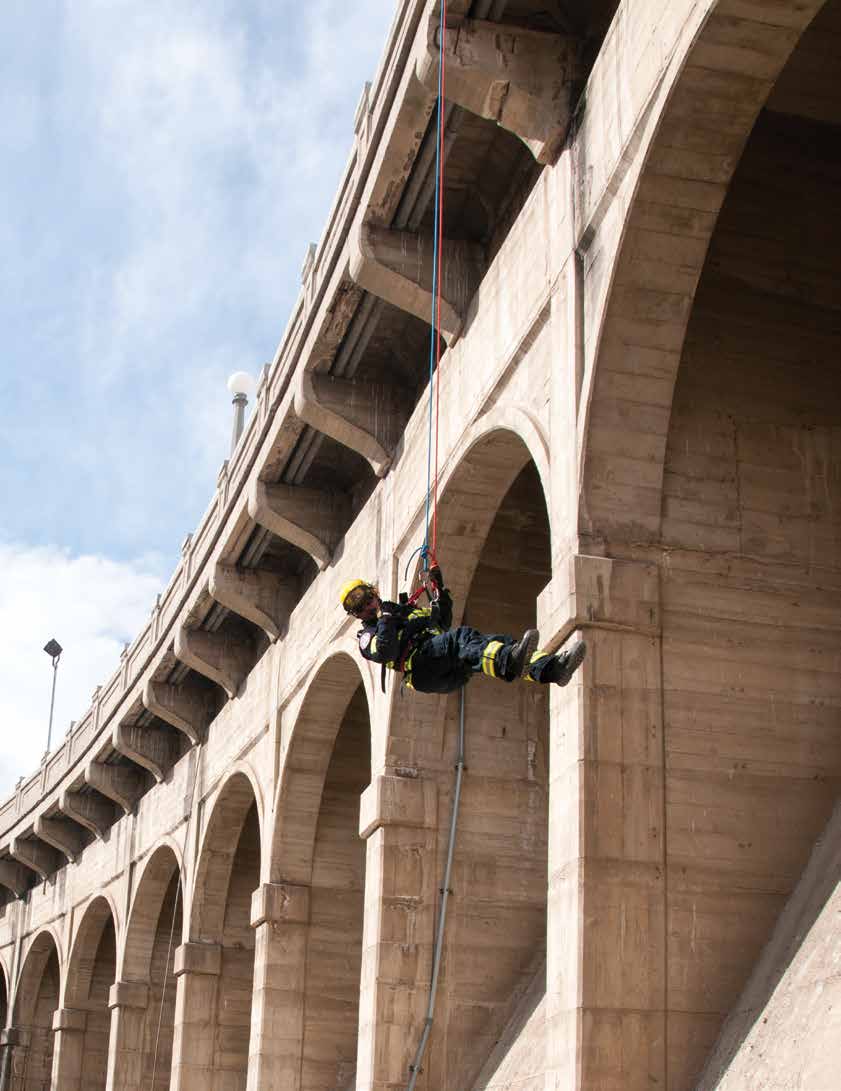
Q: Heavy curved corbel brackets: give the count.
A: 13